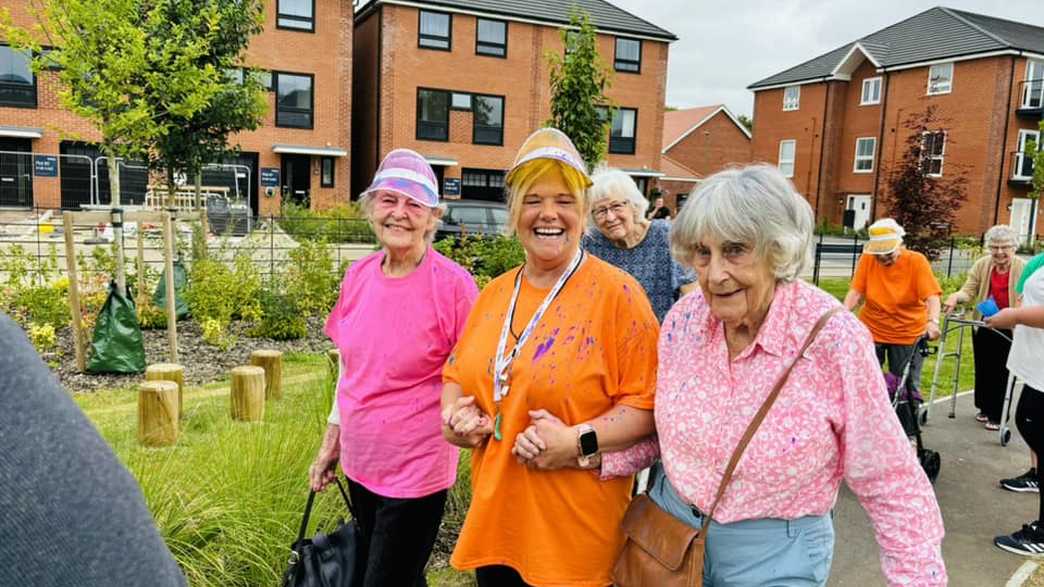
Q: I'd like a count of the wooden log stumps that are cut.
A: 4